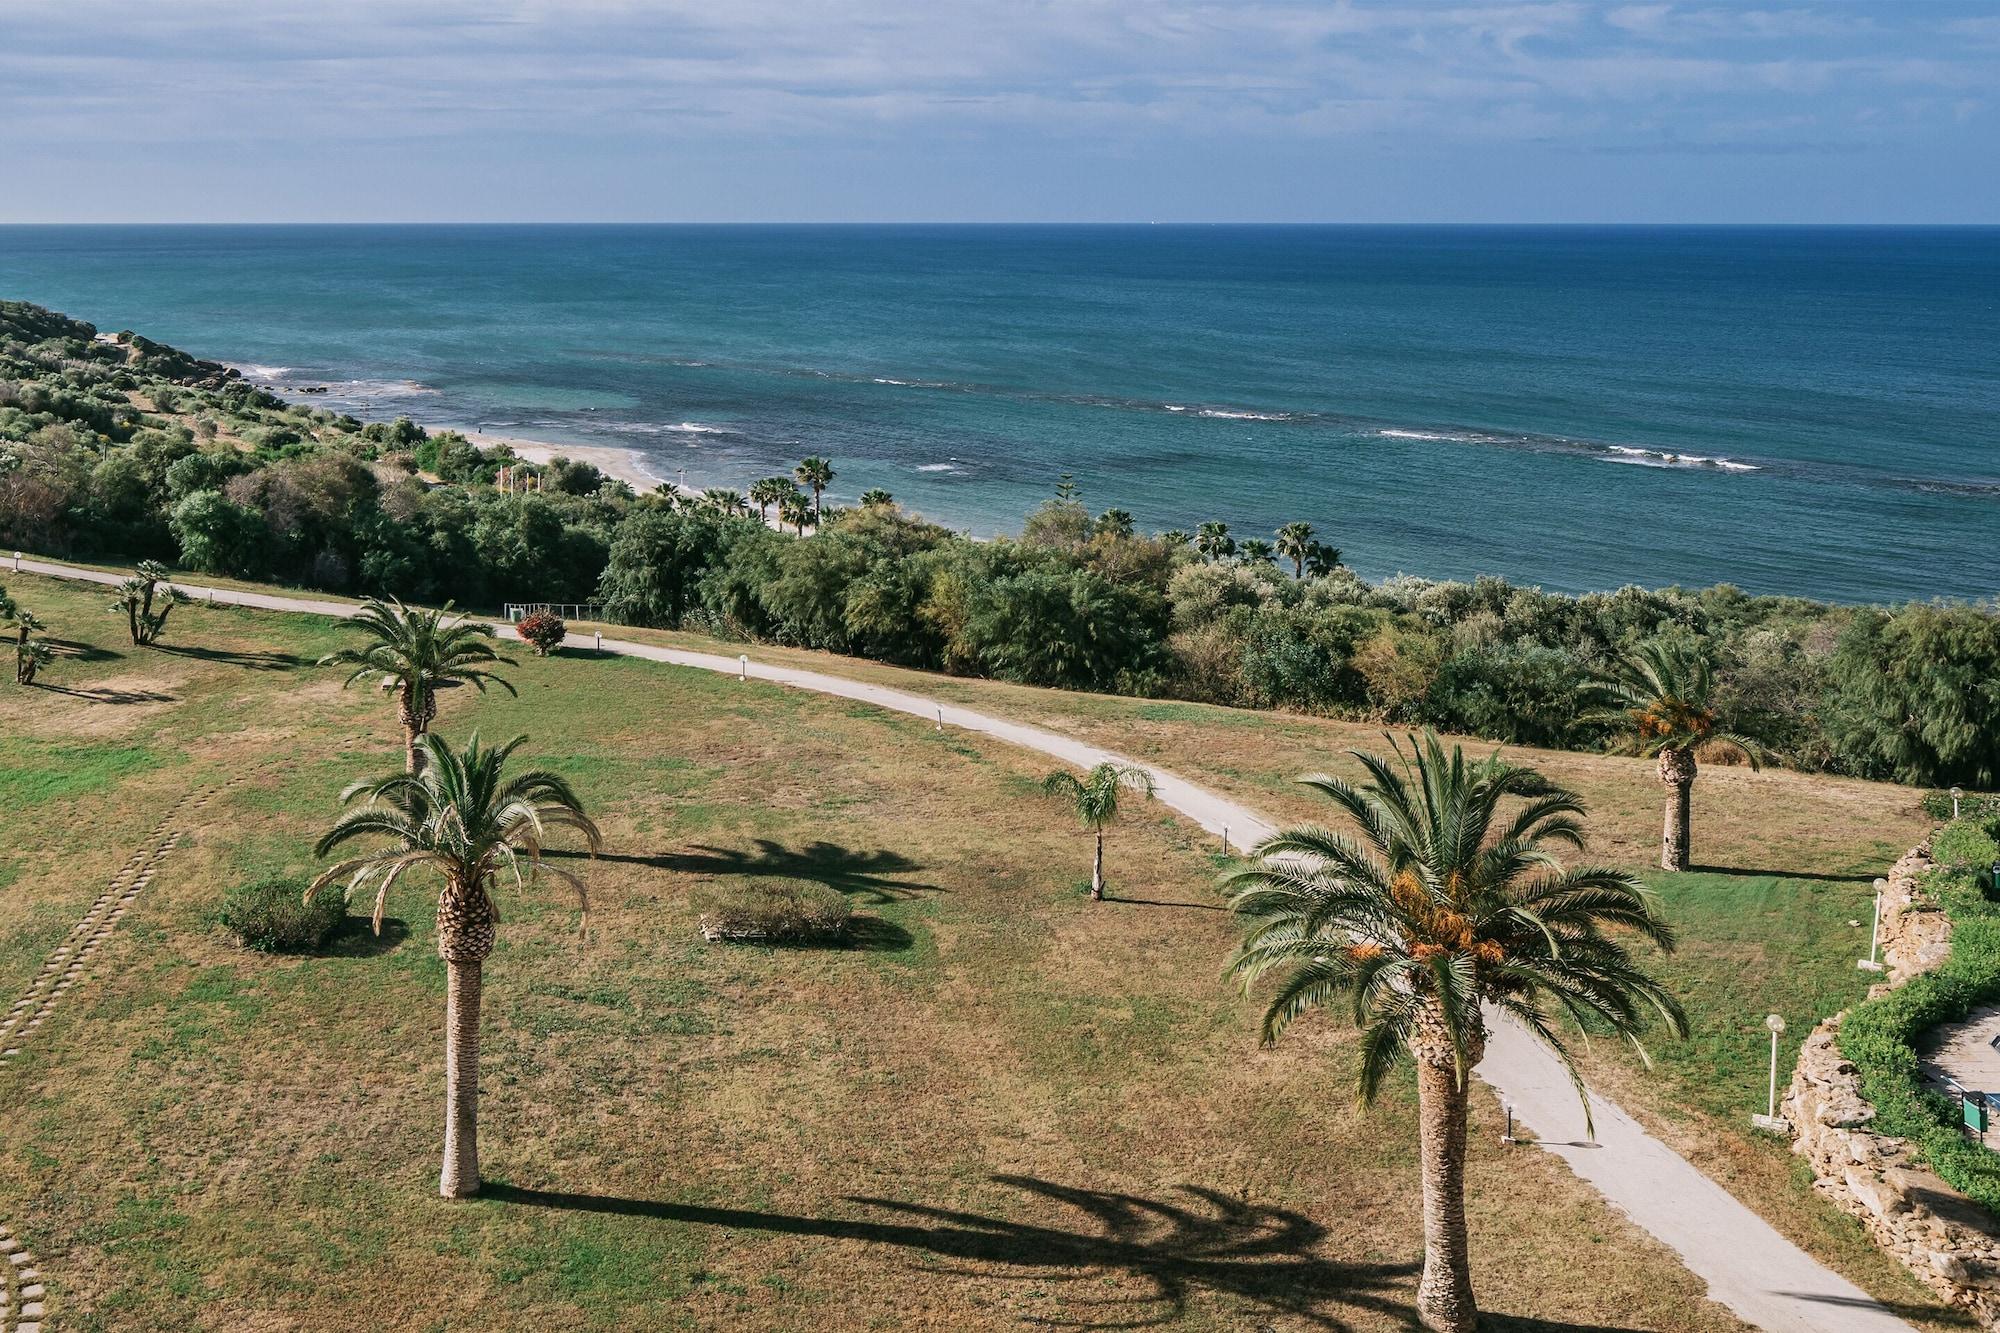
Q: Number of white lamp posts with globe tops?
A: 3